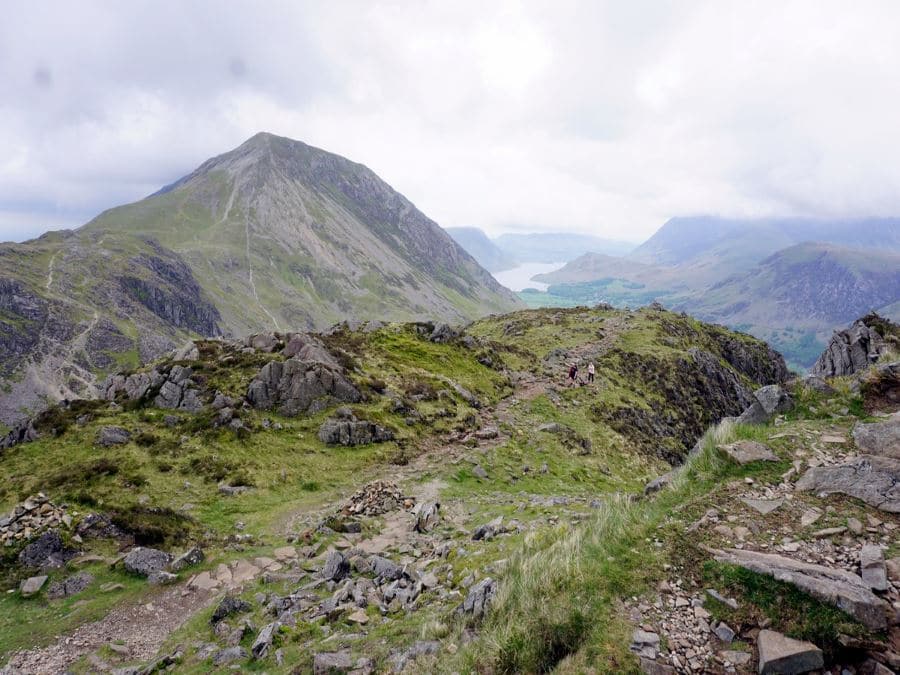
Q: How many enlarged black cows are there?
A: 0